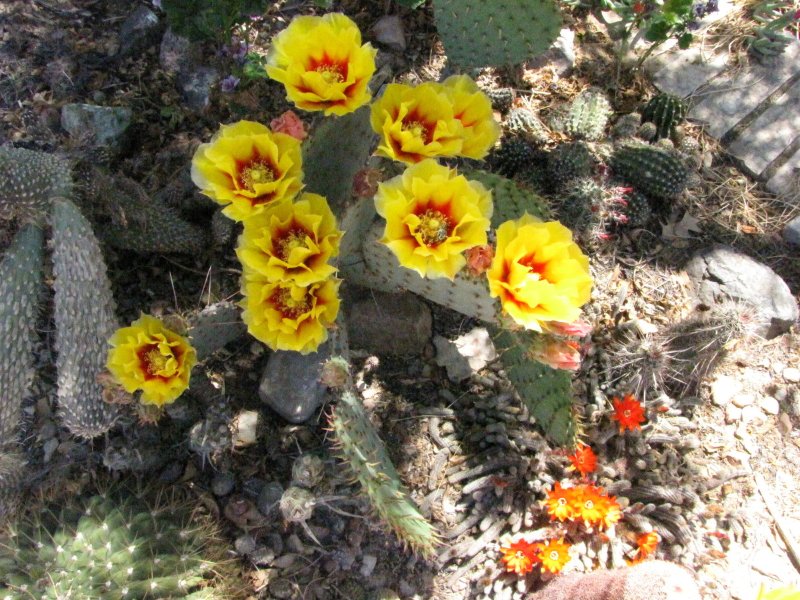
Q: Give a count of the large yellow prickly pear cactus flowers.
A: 9